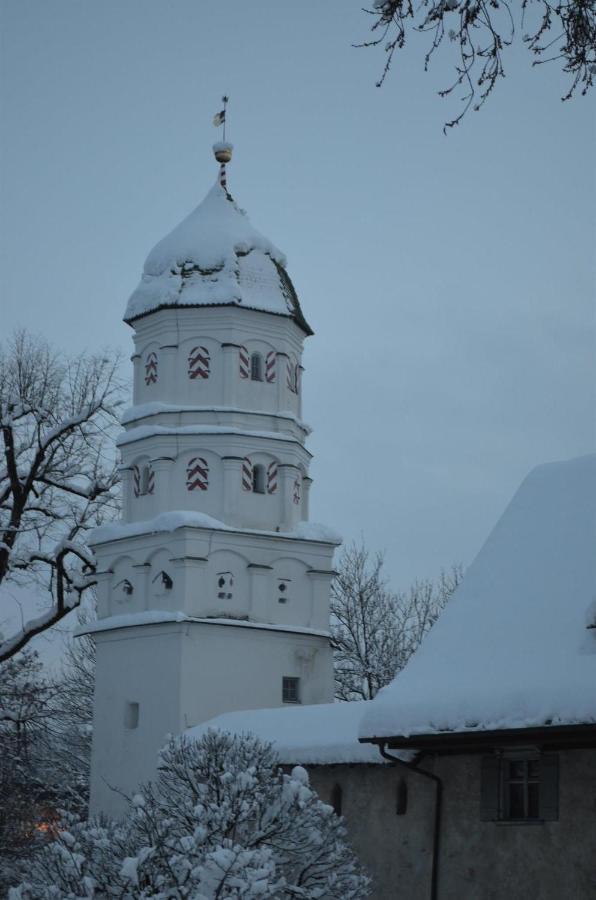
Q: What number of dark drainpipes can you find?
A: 1